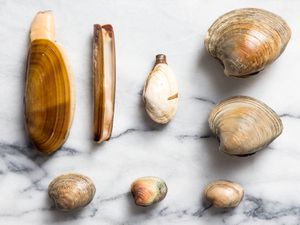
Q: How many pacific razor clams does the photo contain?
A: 1